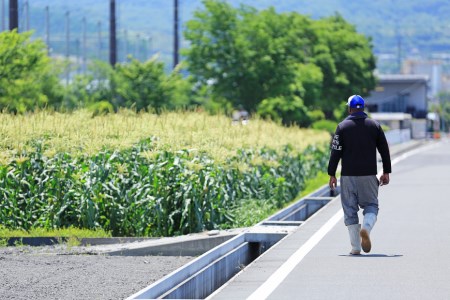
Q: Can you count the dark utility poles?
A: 3